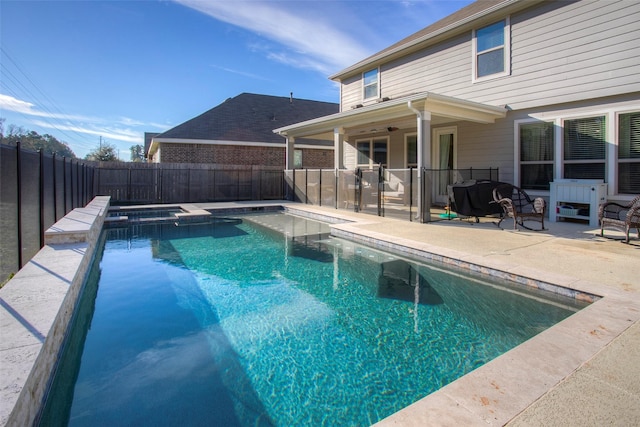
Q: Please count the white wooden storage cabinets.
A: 1